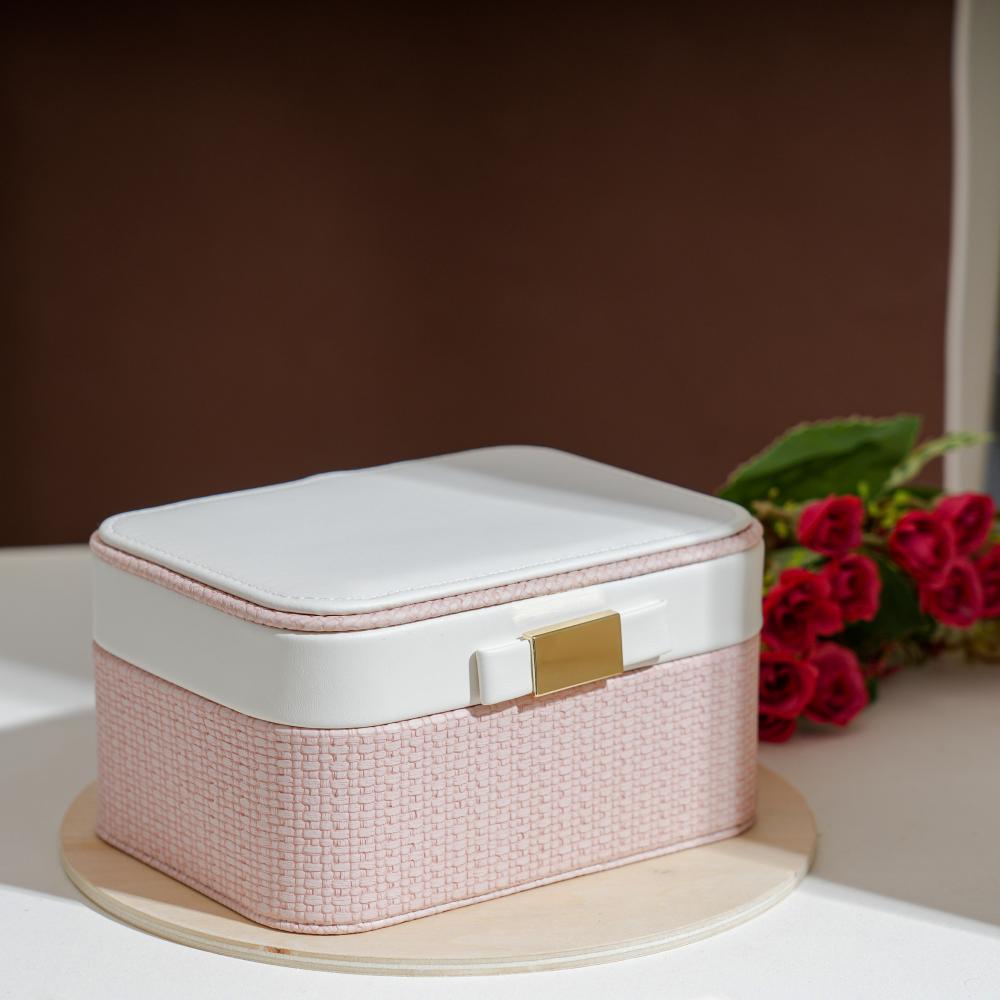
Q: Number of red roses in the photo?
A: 10